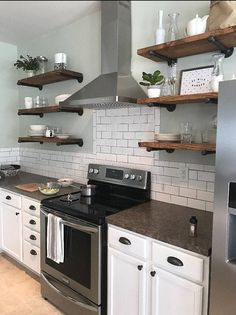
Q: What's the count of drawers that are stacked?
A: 4